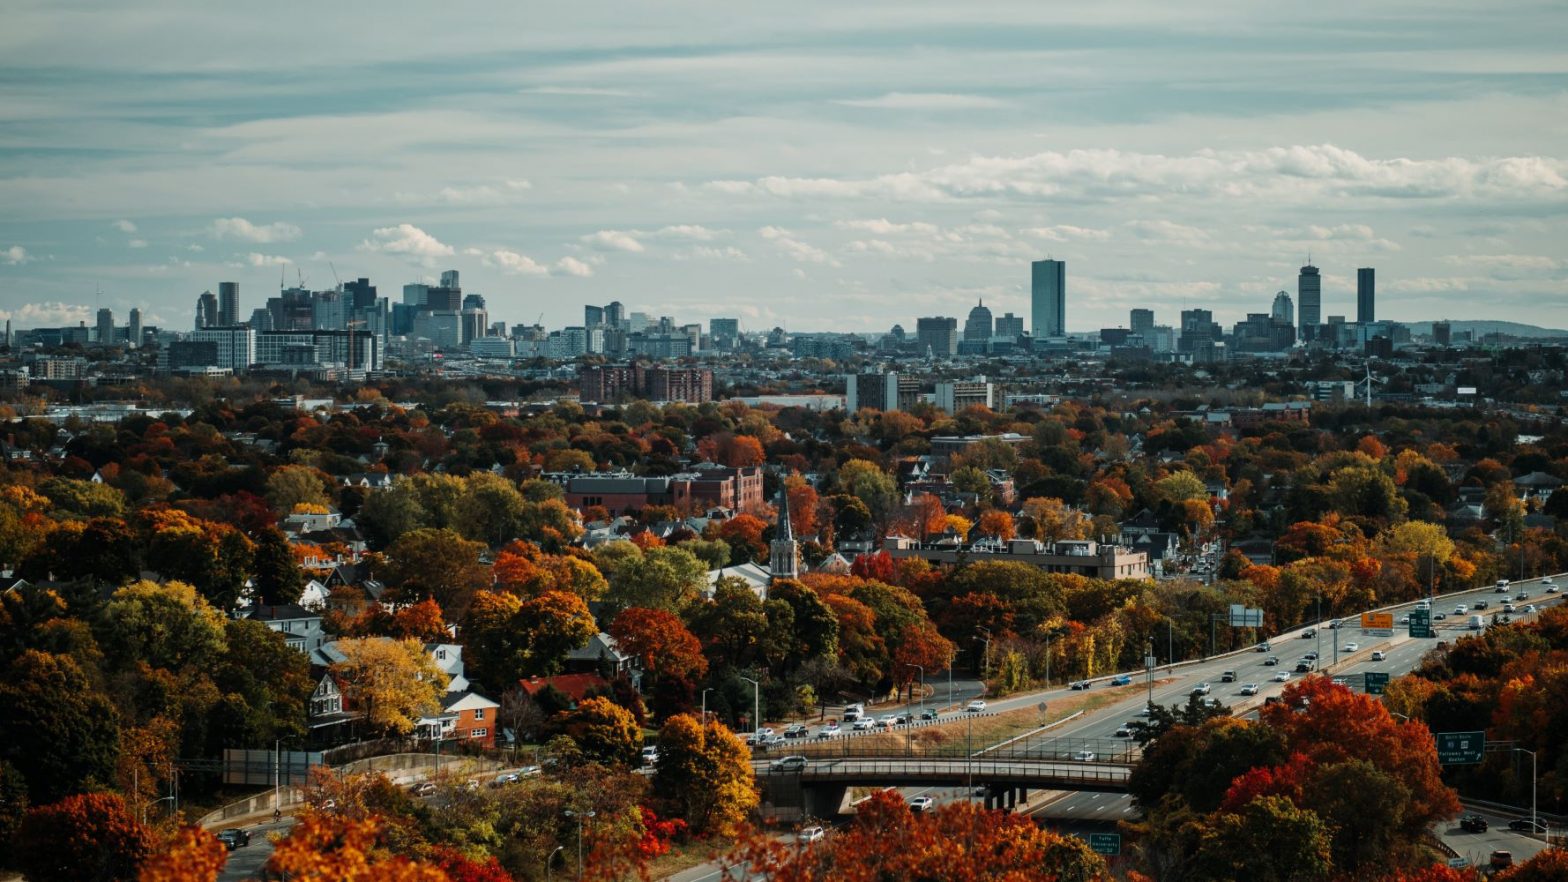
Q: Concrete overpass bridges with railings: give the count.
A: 1